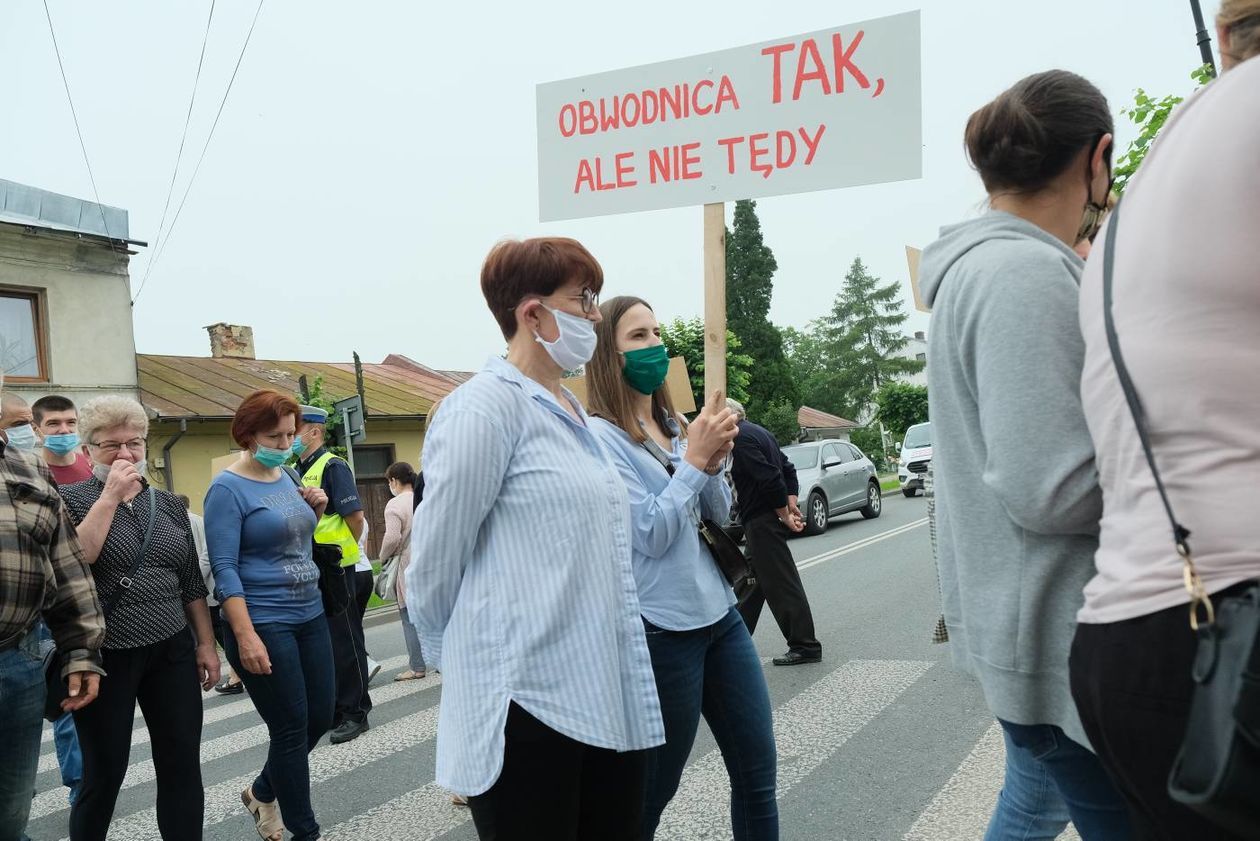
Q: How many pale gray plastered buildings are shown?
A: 1